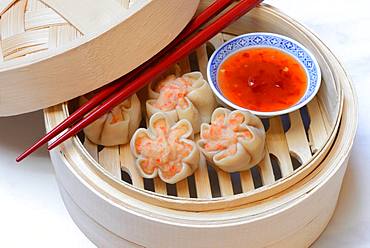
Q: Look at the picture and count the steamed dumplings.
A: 4